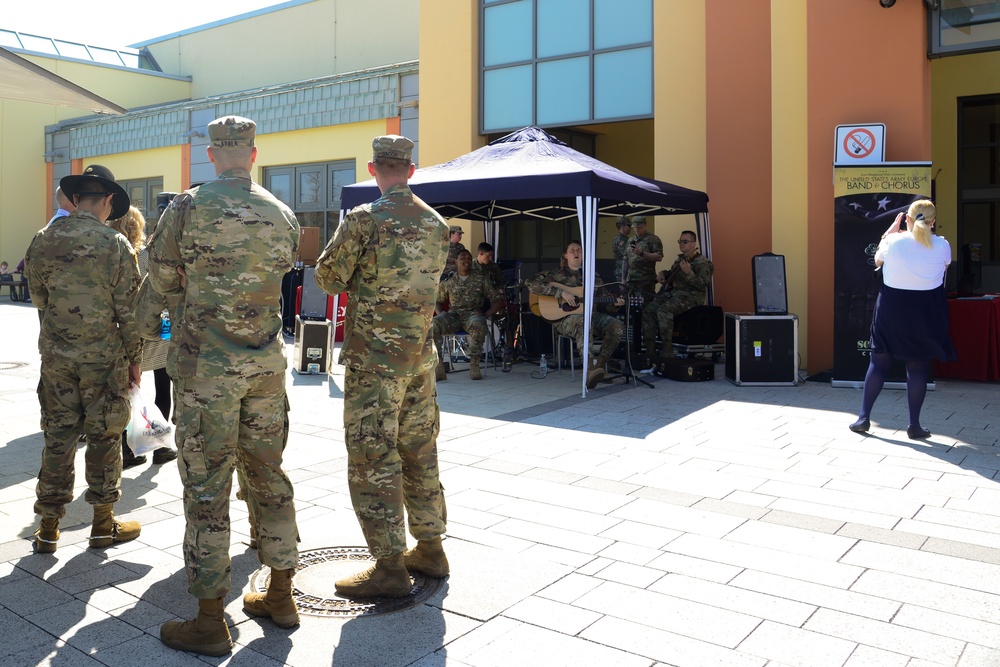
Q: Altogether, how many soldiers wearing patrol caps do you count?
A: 5